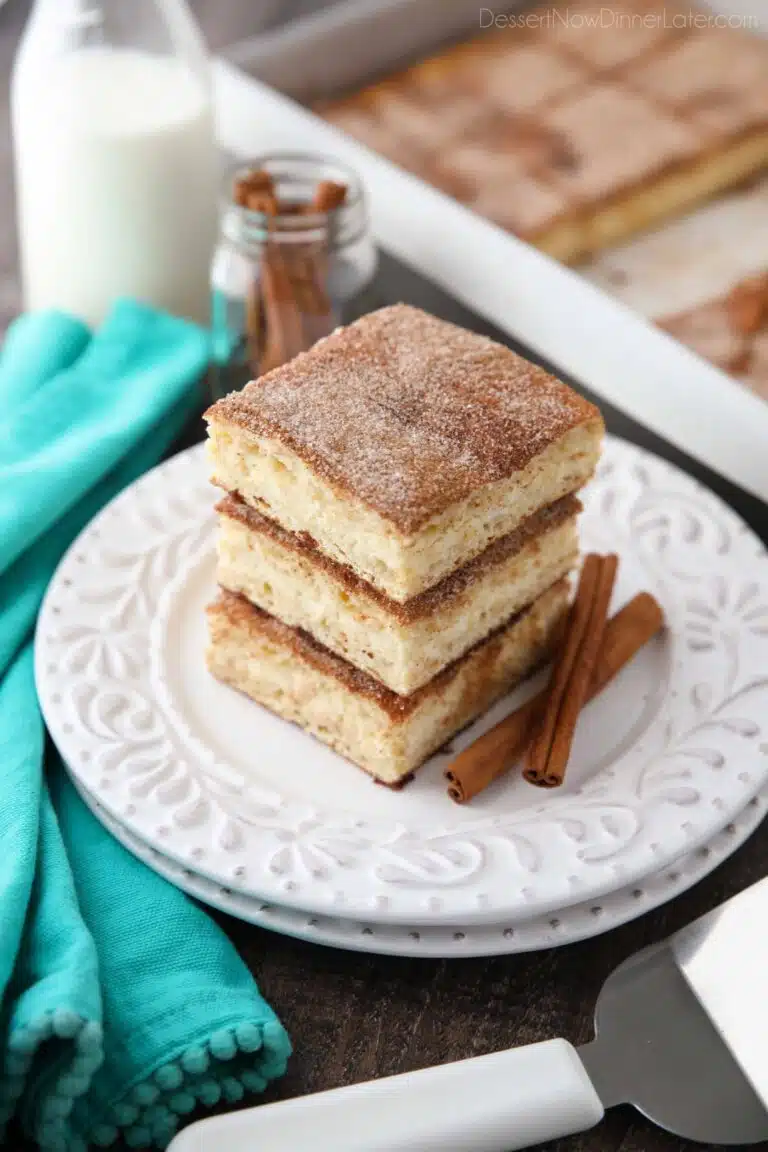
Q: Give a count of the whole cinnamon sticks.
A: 2